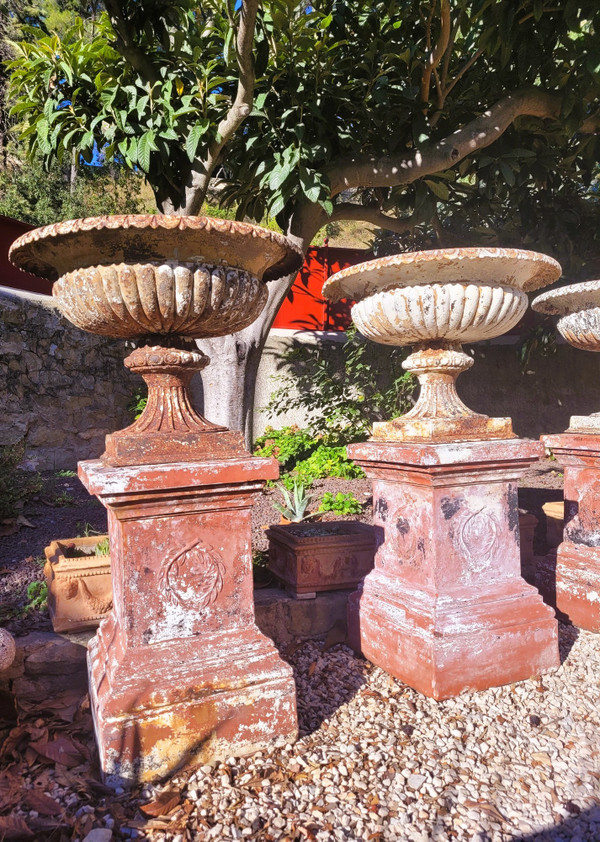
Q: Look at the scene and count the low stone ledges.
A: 1